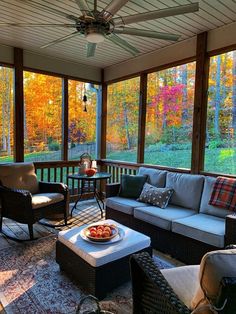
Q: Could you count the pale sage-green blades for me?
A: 9